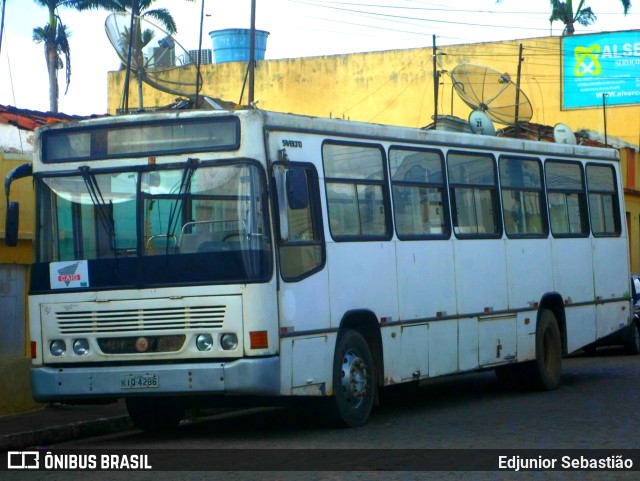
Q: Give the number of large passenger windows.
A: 6